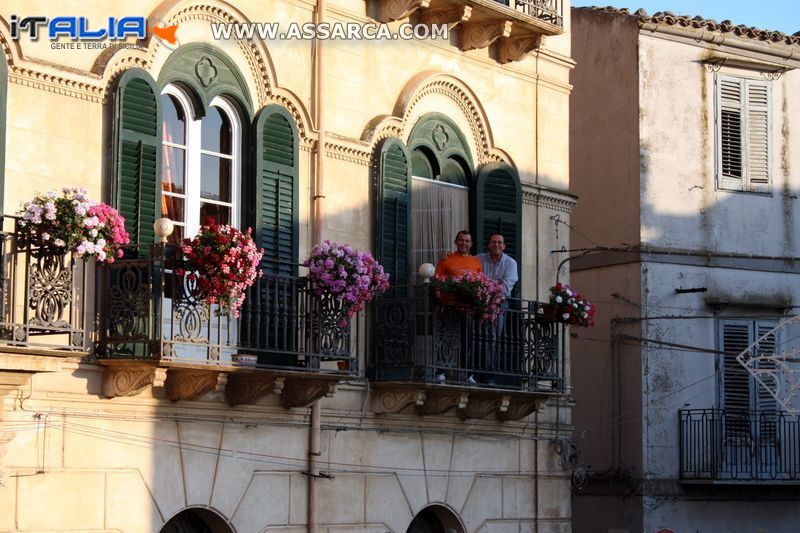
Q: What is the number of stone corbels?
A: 12